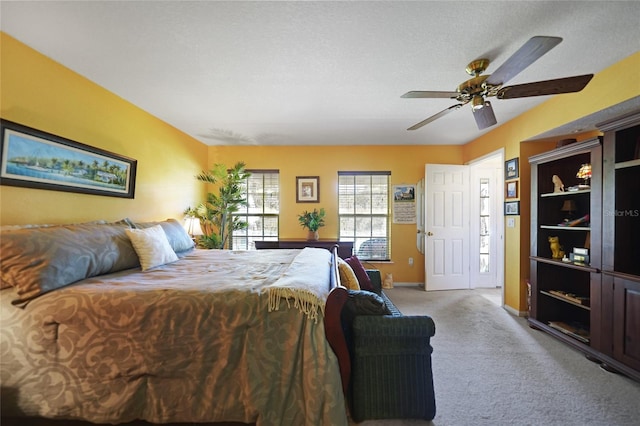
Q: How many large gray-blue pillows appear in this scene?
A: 2